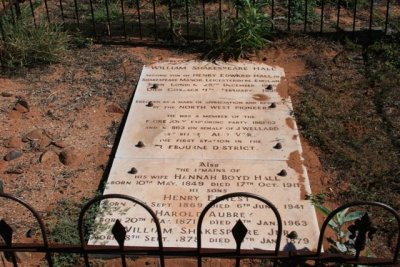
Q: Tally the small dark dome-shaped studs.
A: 9